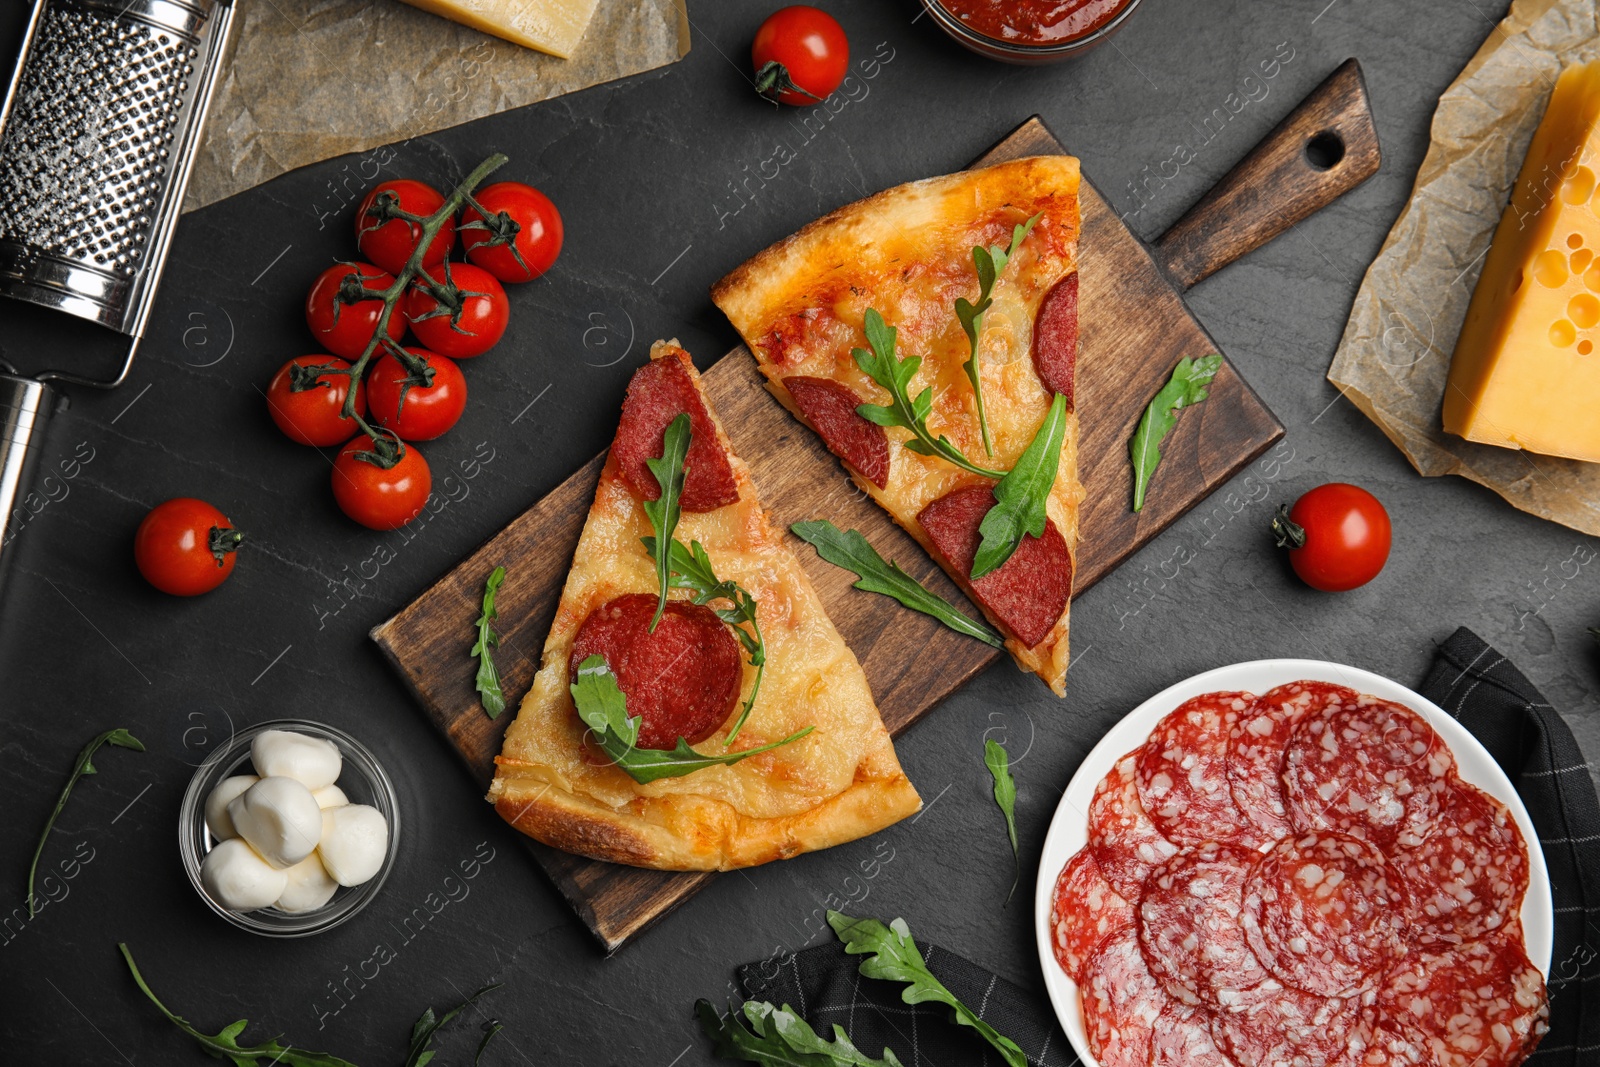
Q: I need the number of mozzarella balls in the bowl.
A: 7